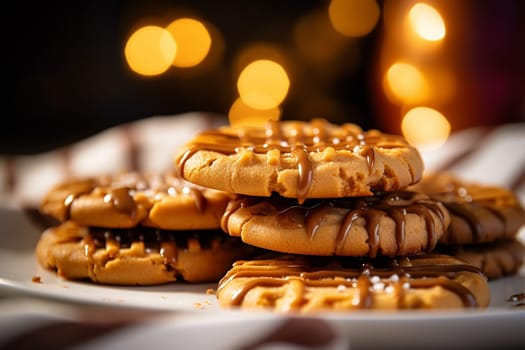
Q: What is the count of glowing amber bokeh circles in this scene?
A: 8